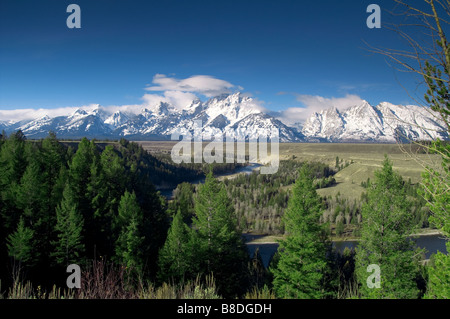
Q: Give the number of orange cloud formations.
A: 0